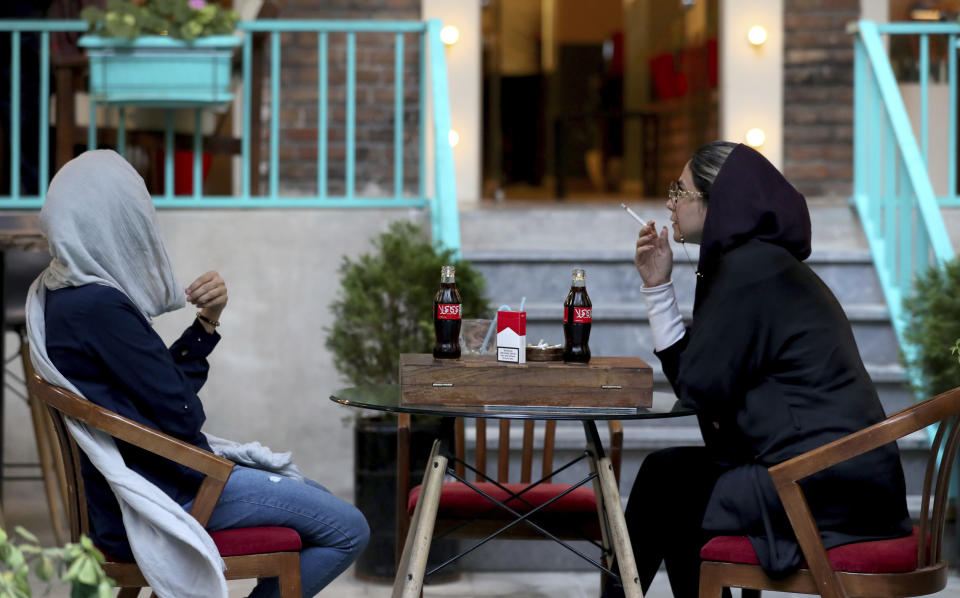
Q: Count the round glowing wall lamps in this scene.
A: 4